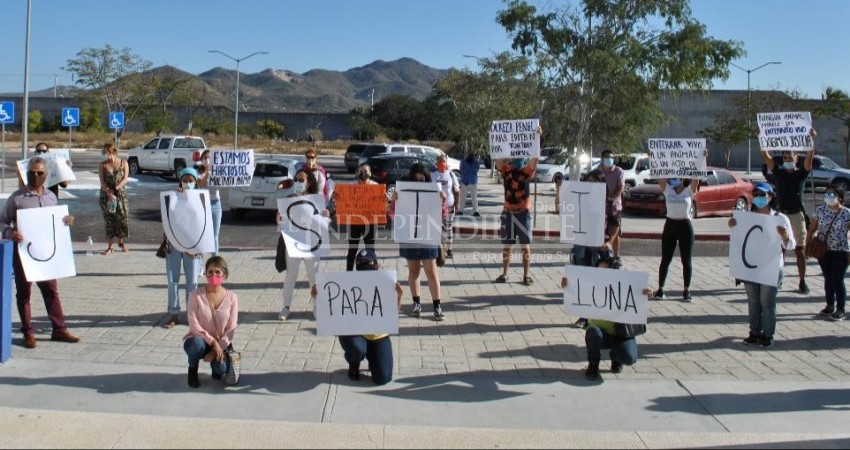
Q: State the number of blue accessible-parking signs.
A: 3